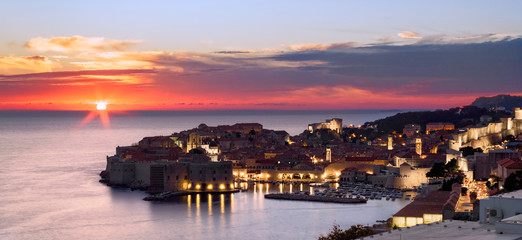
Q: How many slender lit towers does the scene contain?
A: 3